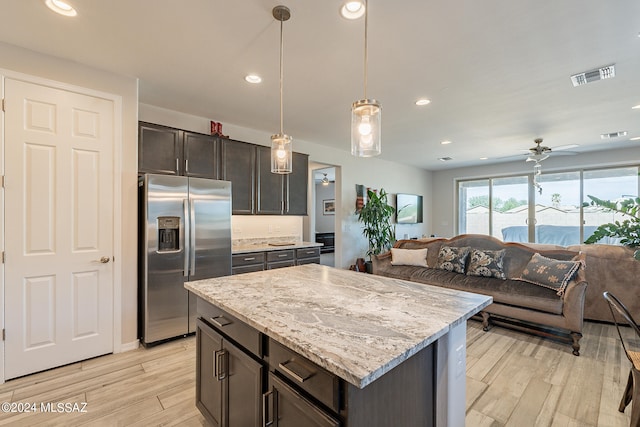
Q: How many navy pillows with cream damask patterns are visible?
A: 2